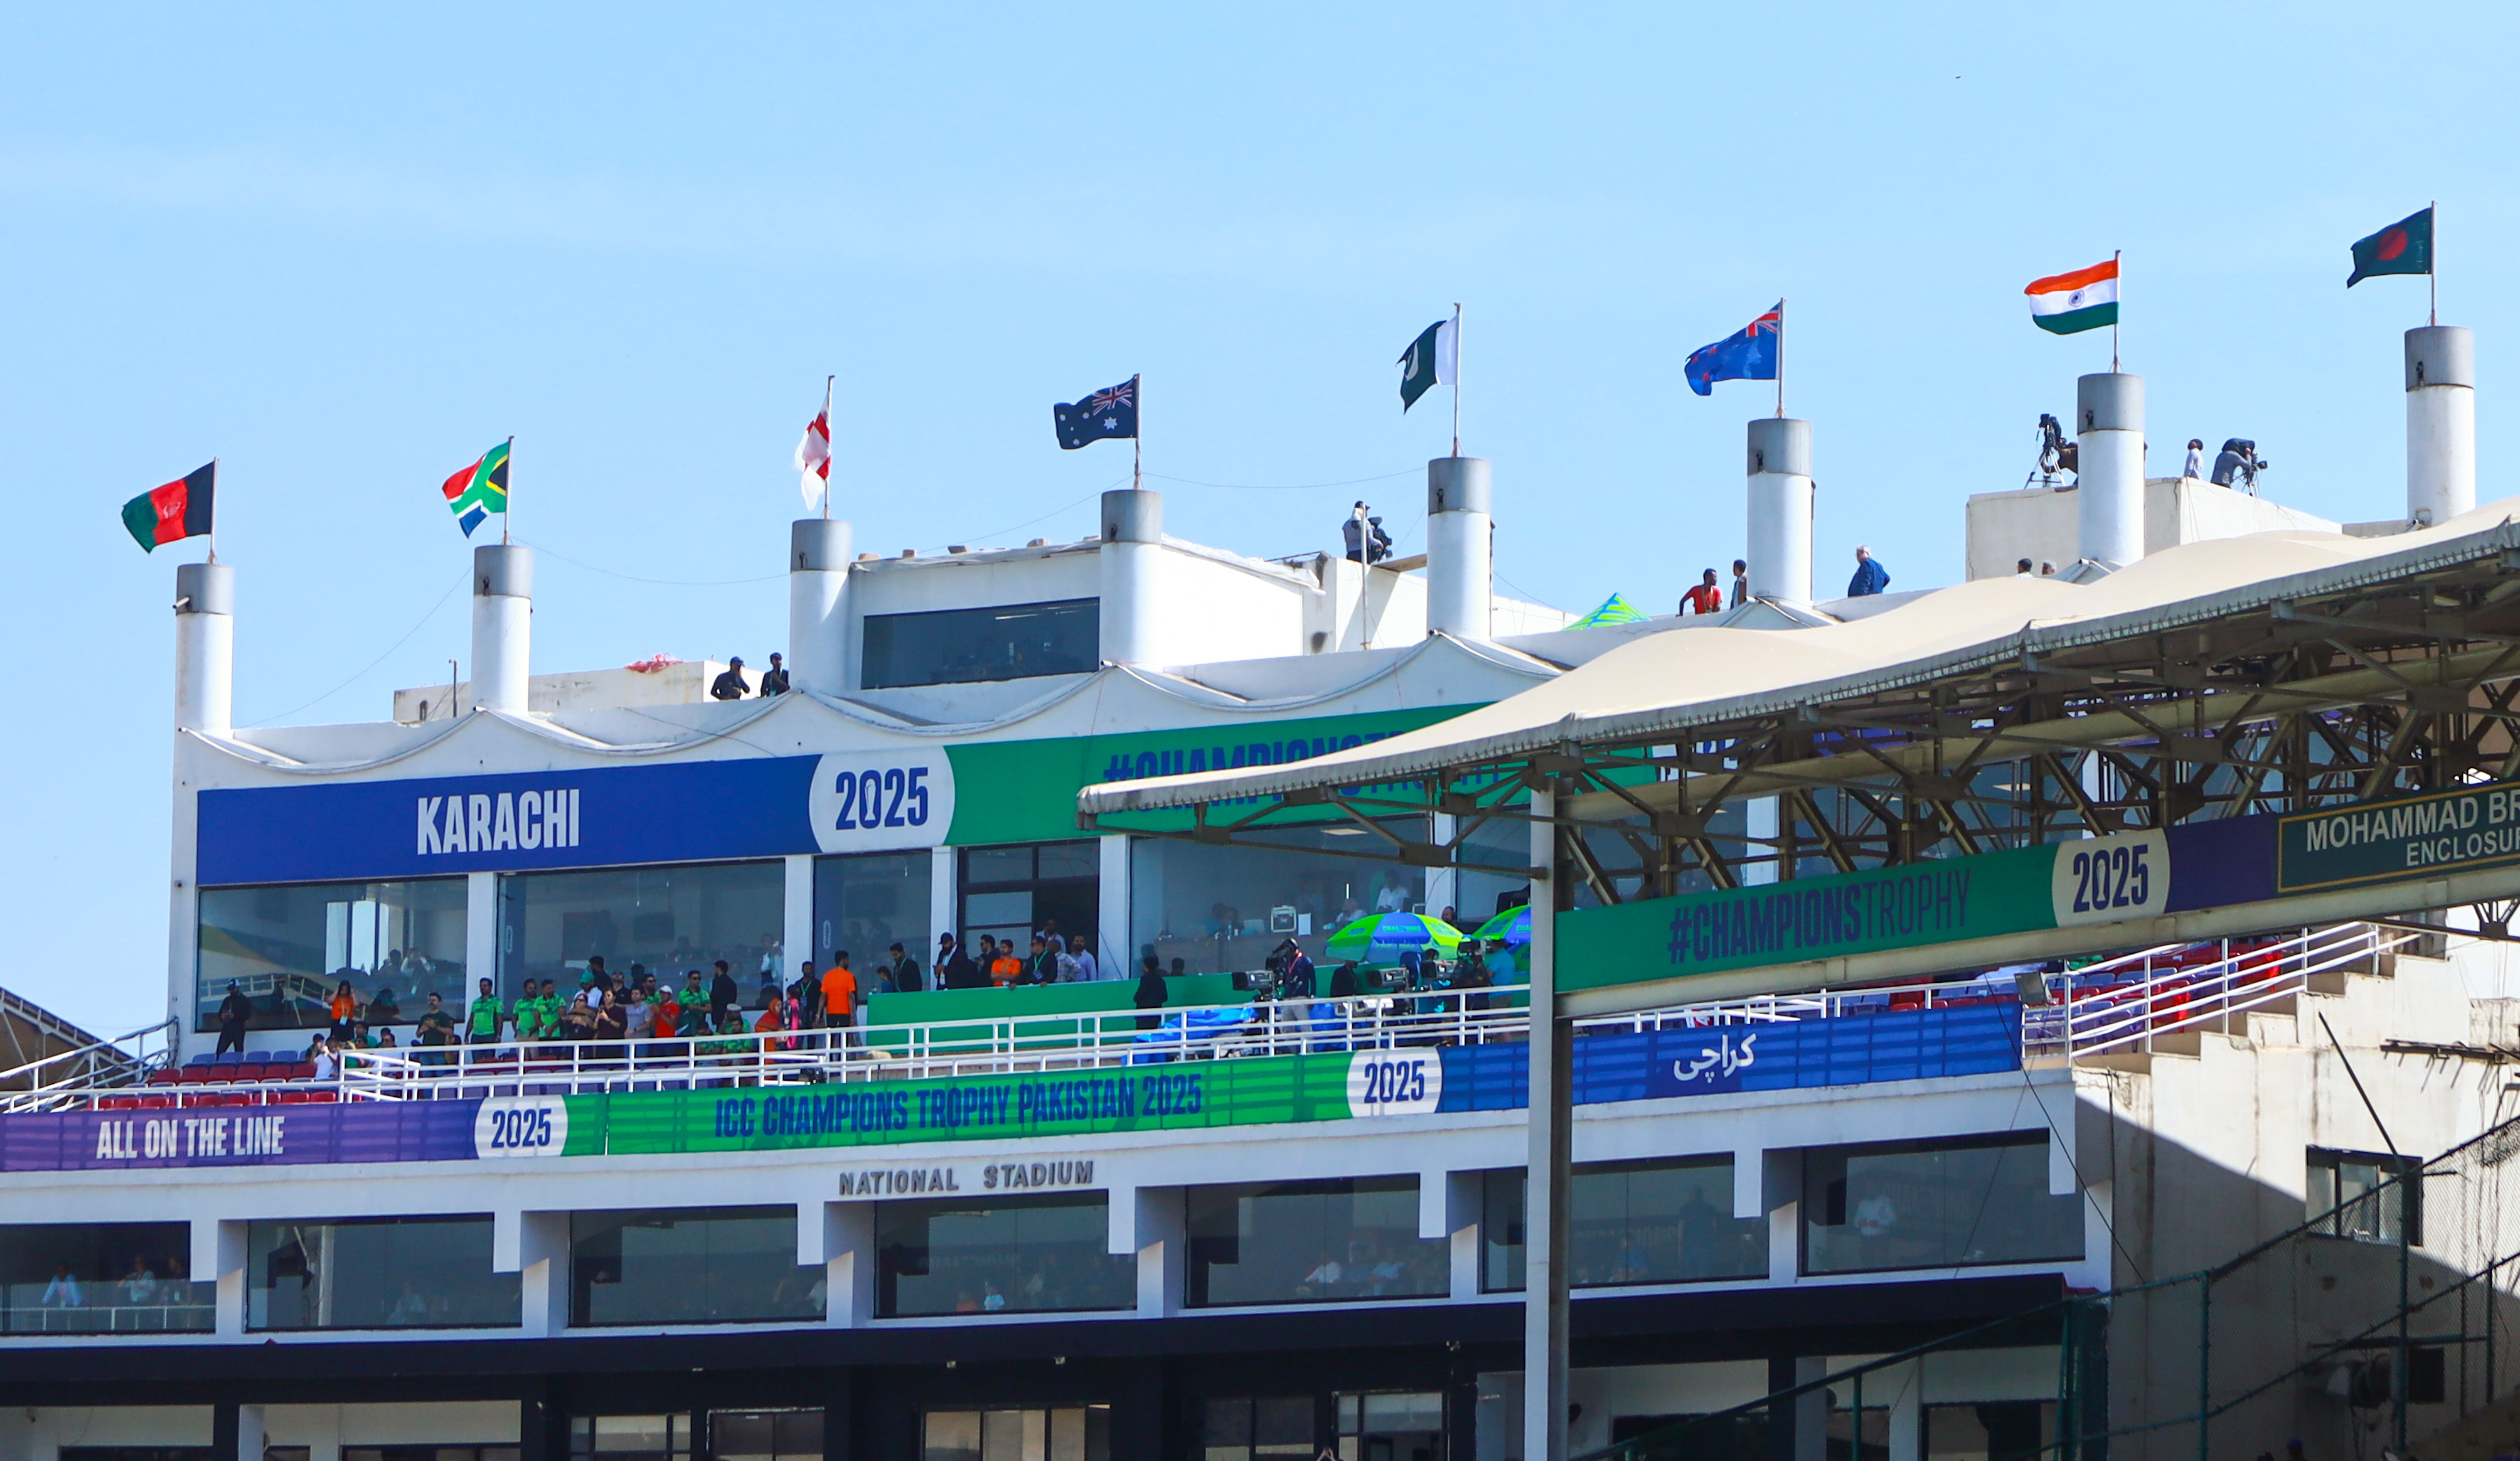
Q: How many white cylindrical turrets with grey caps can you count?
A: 8